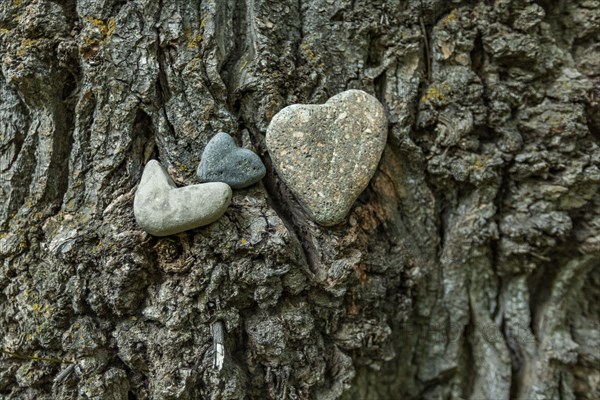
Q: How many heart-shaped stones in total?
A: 3